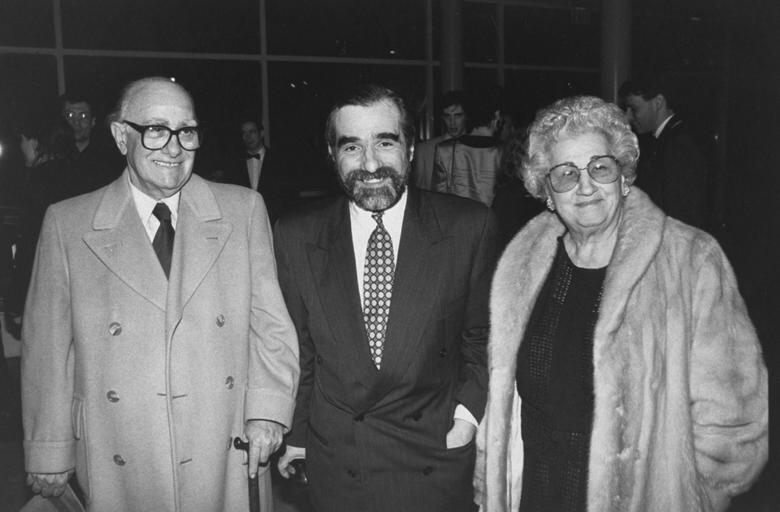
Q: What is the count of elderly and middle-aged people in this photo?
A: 3